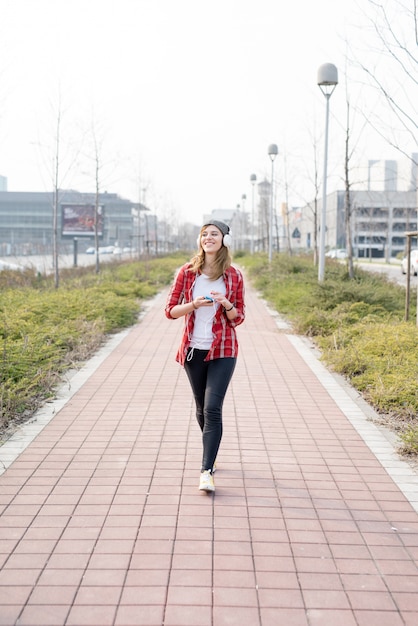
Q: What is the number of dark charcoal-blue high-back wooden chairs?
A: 0